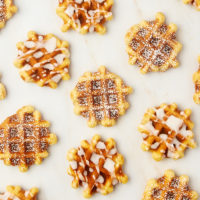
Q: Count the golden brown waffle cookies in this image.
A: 13